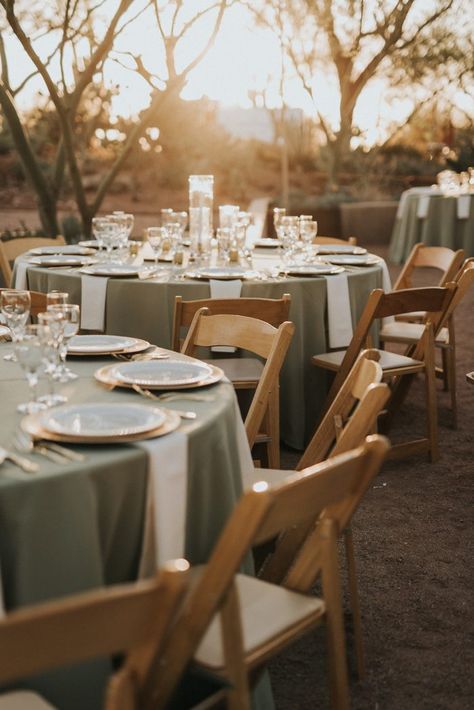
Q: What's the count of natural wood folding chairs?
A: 11